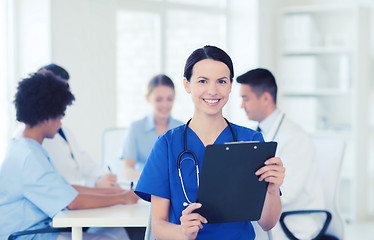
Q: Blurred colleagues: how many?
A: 4